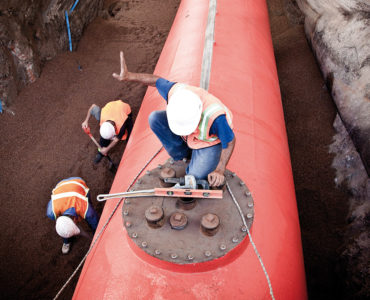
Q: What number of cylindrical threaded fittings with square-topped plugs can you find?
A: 4